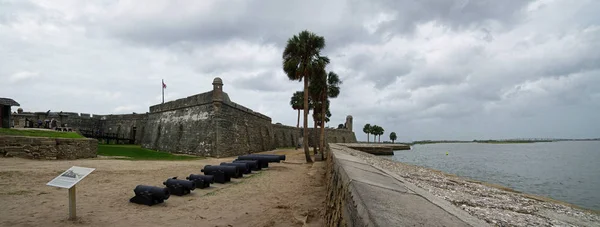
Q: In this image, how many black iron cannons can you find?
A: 8